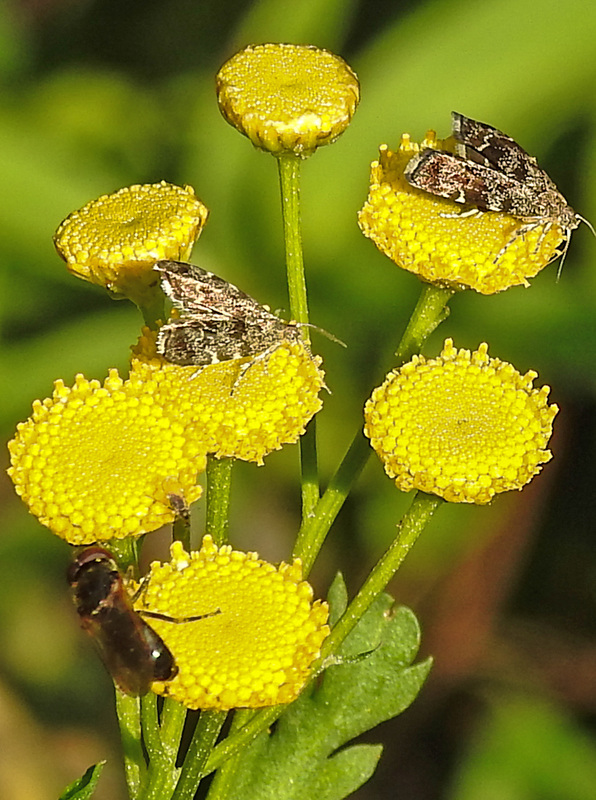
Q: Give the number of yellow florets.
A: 7